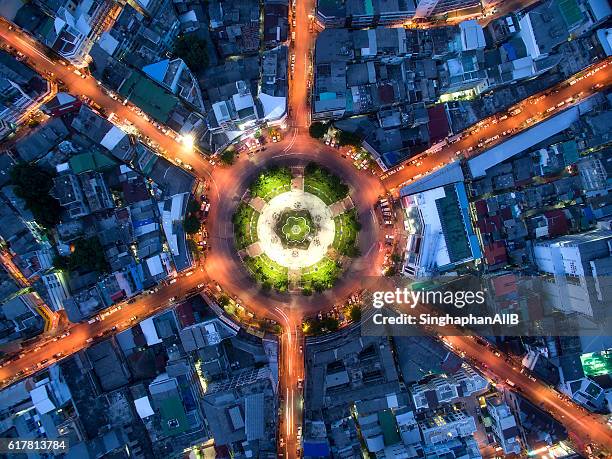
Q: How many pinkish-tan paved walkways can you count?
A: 6